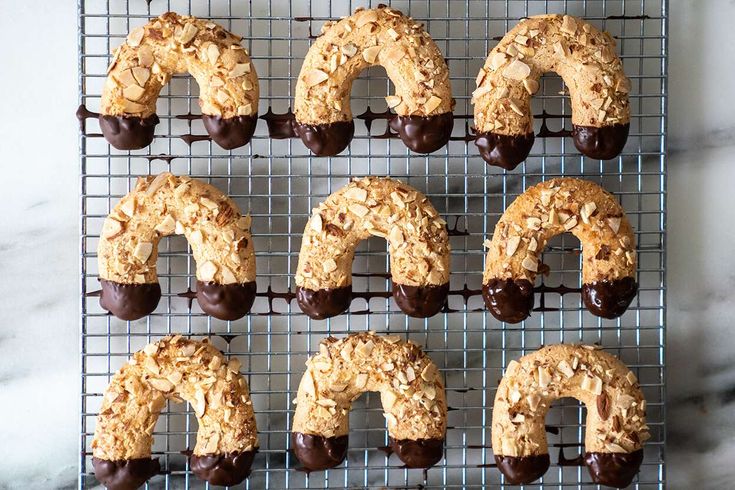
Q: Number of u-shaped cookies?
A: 9